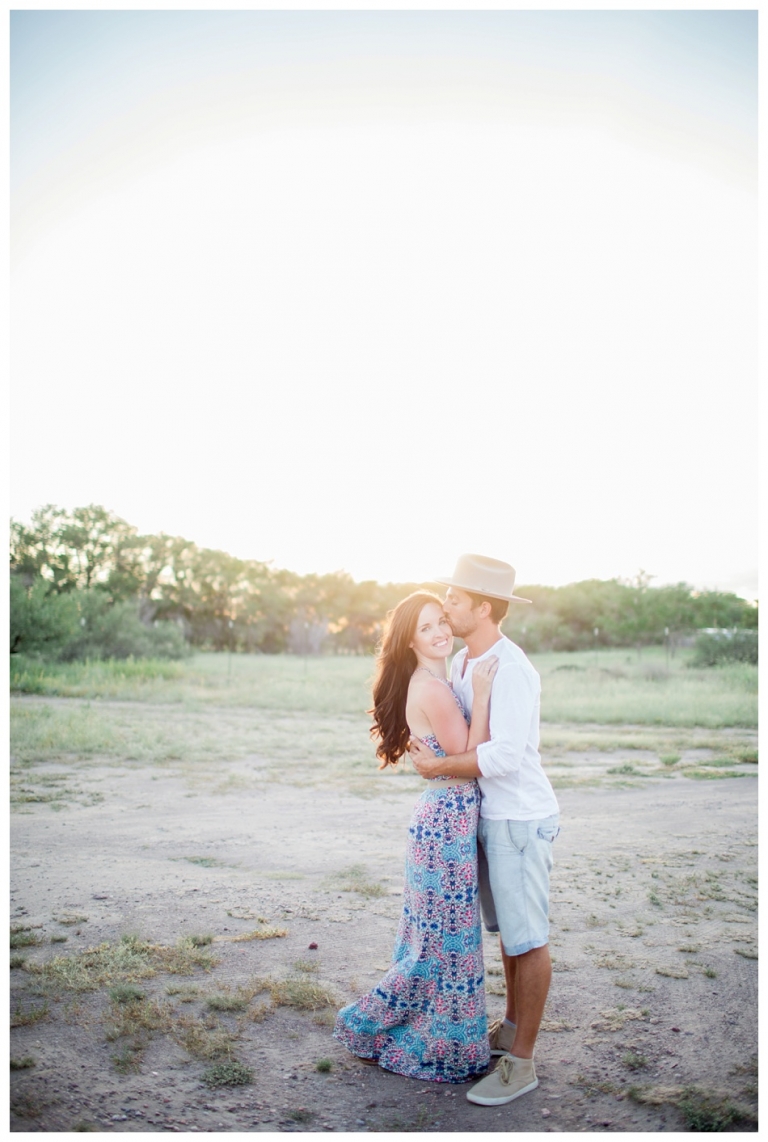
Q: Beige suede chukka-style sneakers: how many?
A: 2